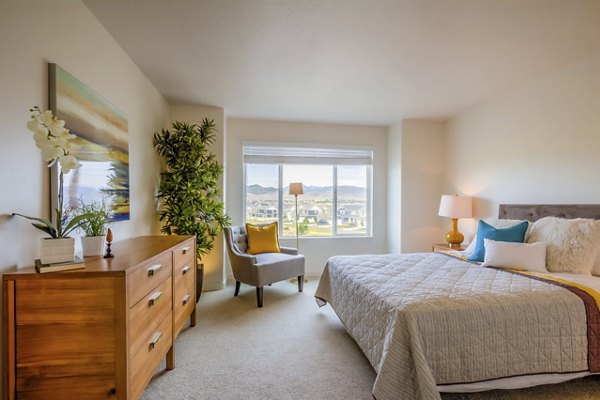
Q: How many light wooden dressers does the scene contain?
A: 1